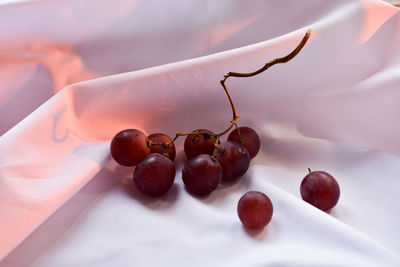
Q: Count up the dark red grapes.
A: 9